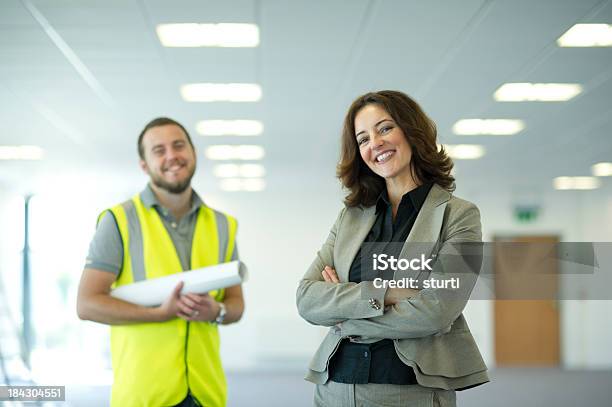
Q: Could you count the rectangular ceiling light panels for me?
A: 13